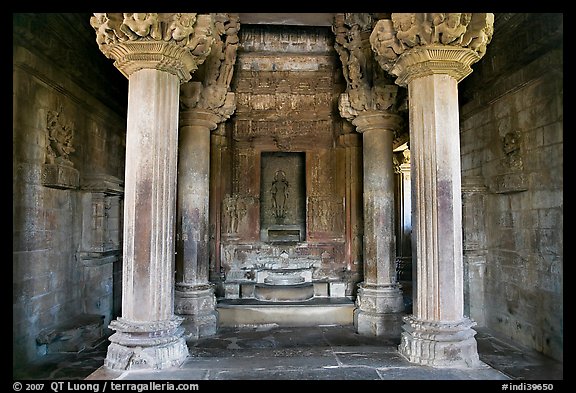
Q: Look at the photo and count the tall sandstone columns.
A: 4